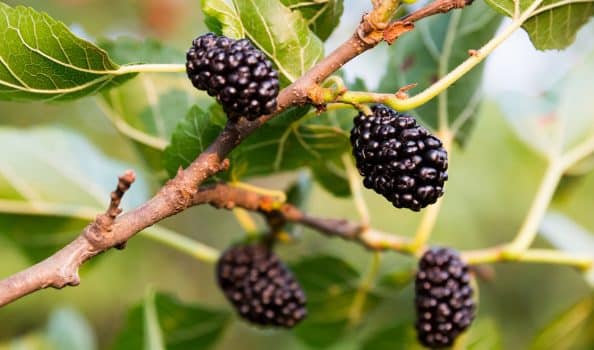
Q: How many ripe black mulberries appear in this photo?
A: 4